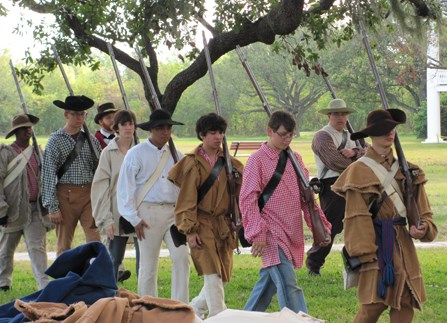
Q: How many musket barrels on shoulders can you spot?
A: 8